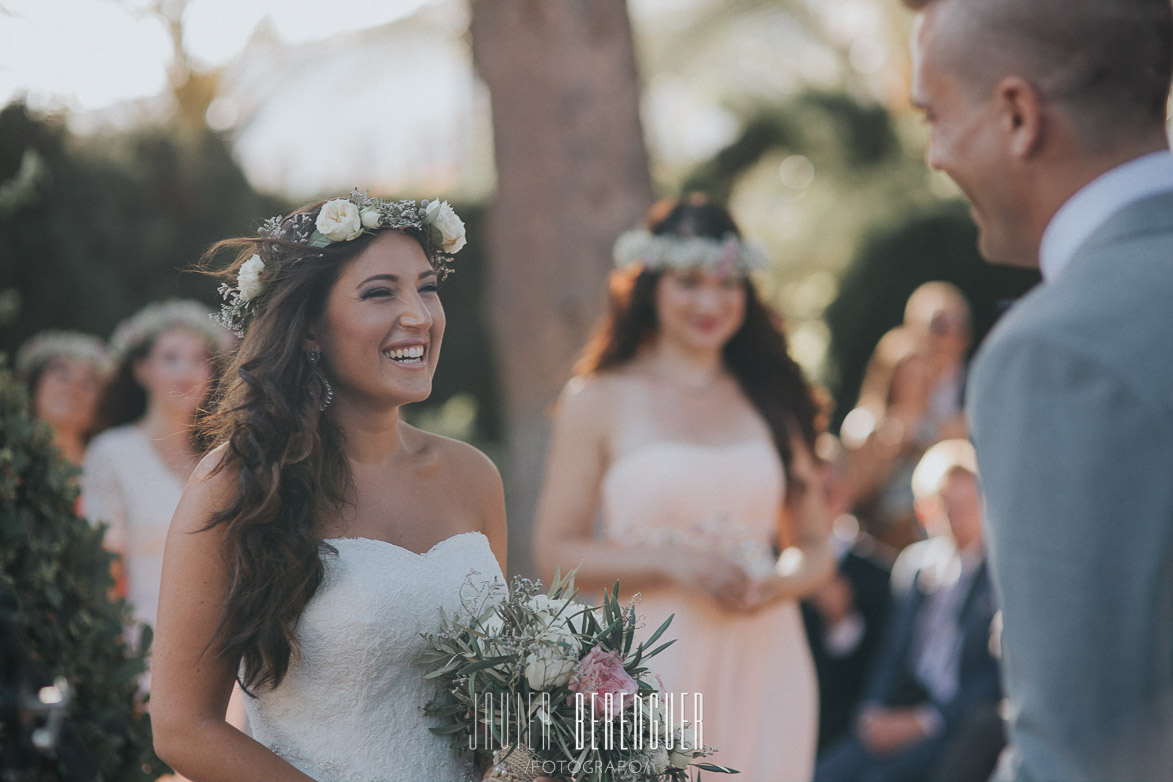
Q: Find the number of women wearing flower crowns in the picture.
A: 4